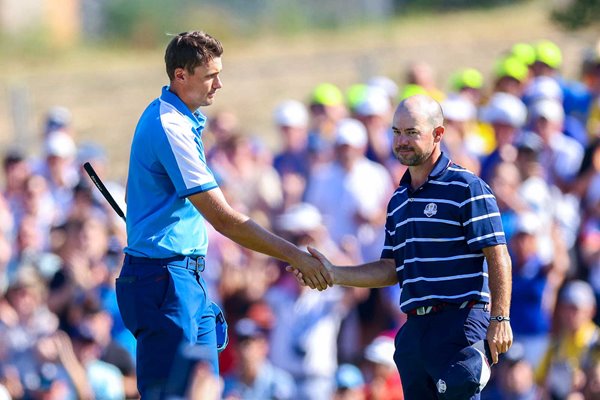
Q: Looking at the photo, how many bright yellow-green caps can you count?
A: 7